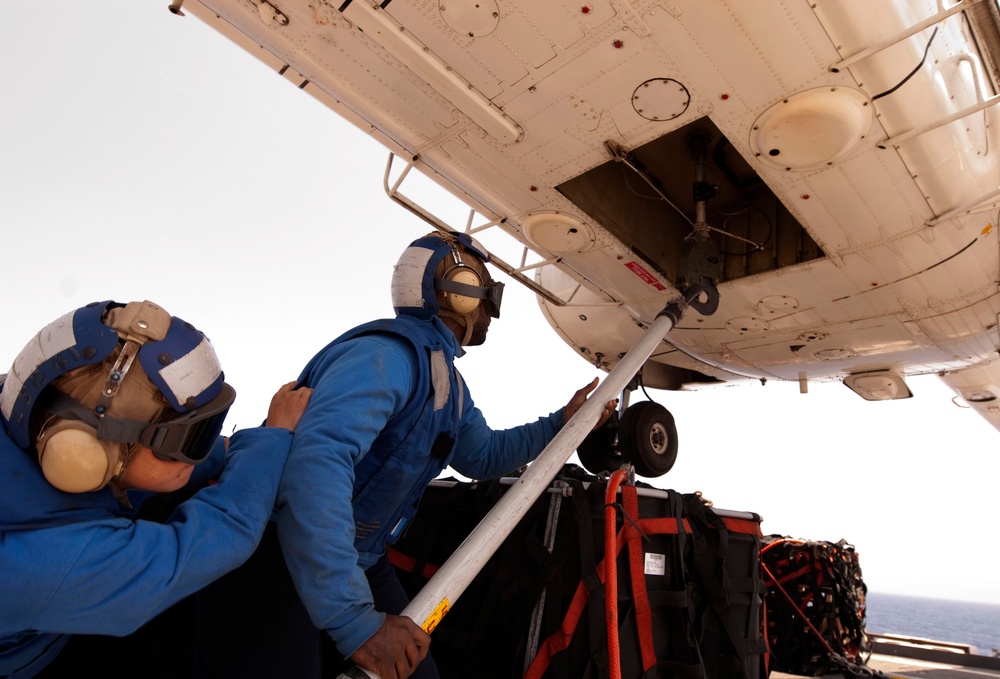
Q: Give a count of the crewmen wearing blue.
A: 2